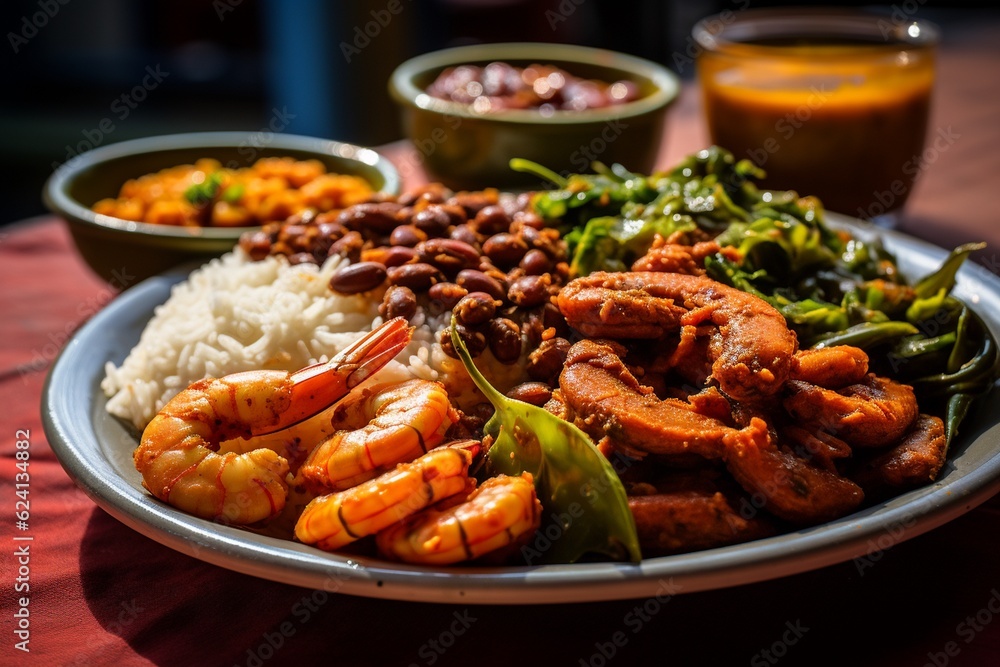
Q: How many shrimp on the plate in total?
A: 4